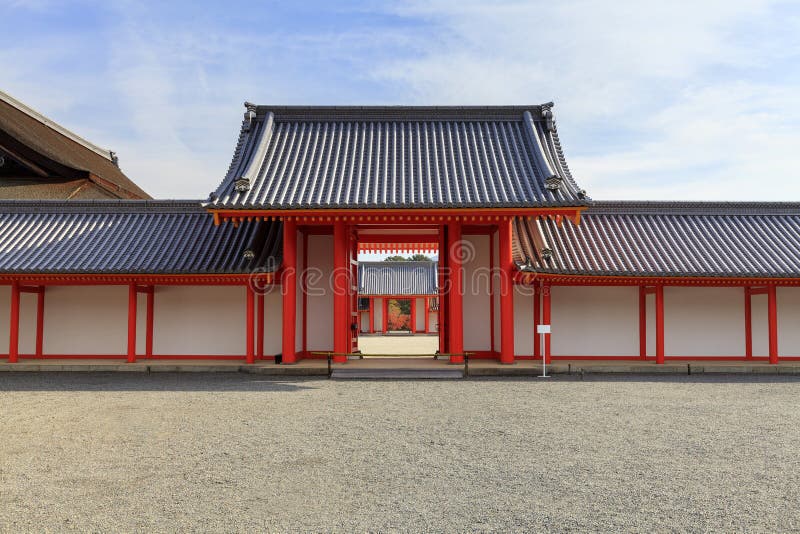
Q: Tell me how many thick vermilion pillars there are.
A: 4